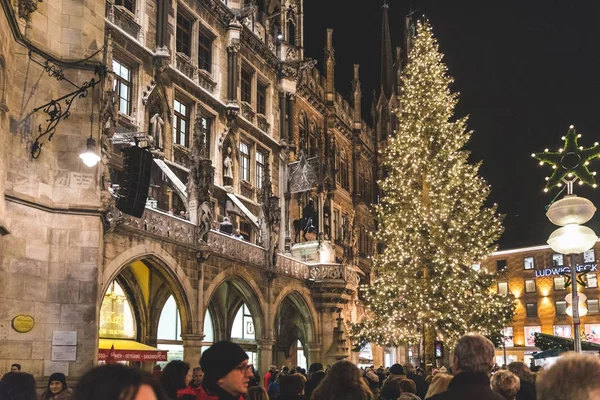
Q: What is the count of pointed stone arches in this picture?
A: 3